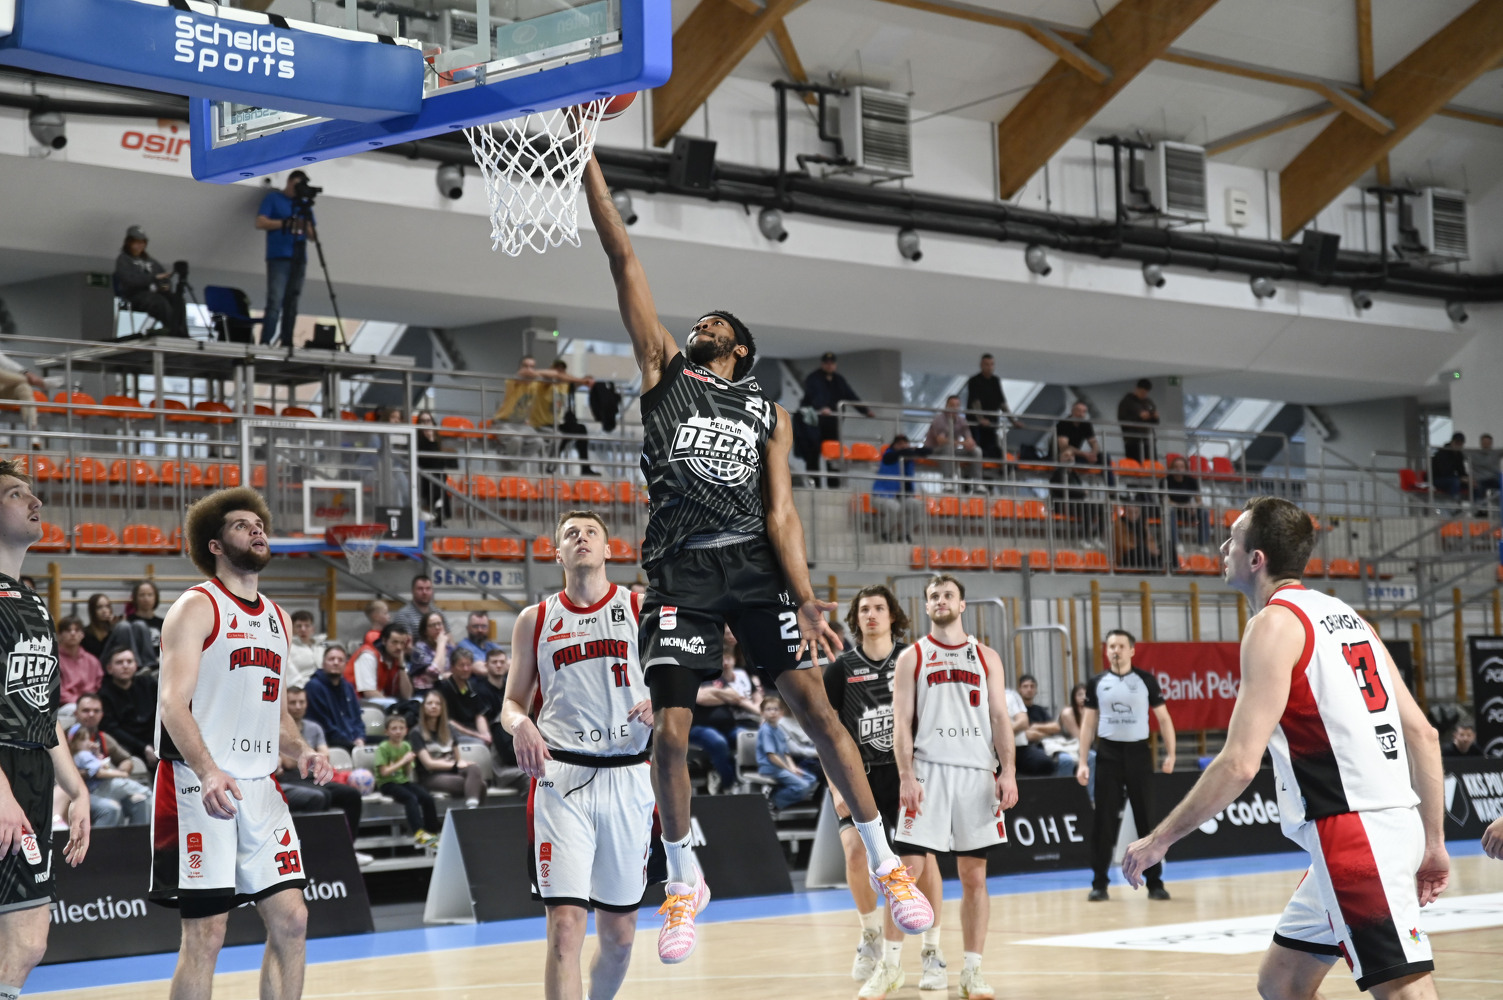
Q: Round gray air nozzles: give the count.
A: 10